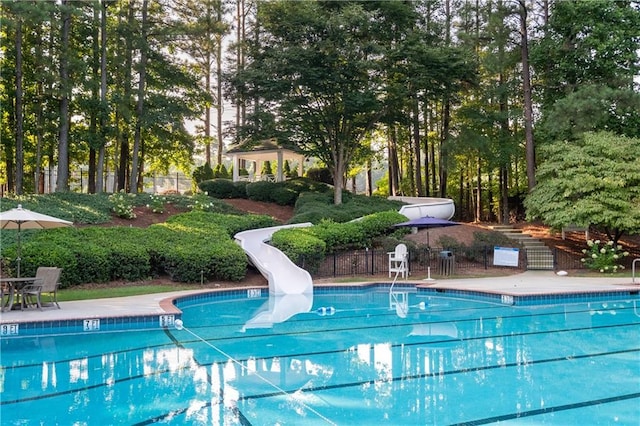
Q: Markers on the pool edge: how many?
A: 5